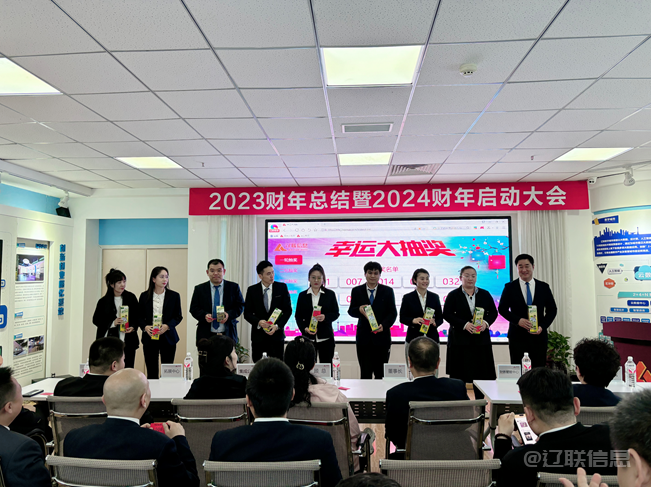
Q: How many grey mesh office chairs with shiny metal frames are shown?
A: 9